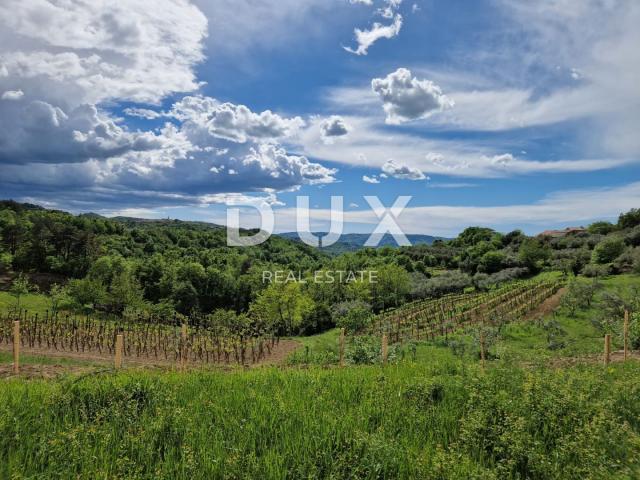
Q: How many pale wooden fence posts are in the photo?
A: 8